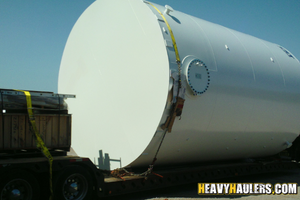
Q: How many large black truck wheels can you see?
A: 2